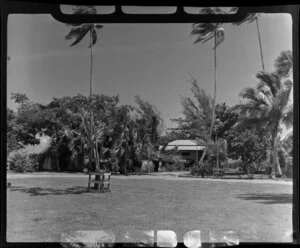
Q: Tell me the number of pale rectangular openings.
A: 3